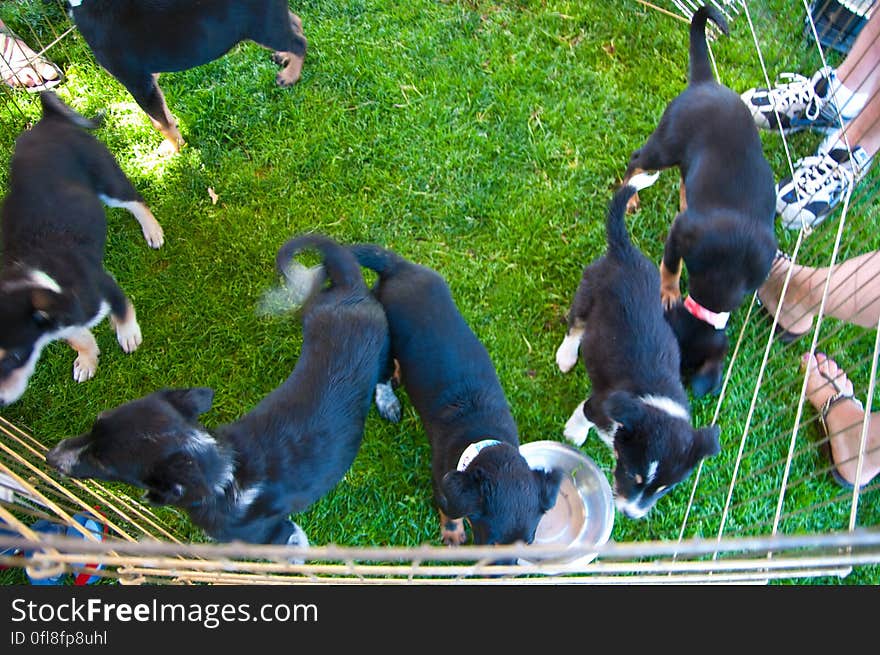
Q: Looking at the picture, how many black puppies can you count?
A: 6